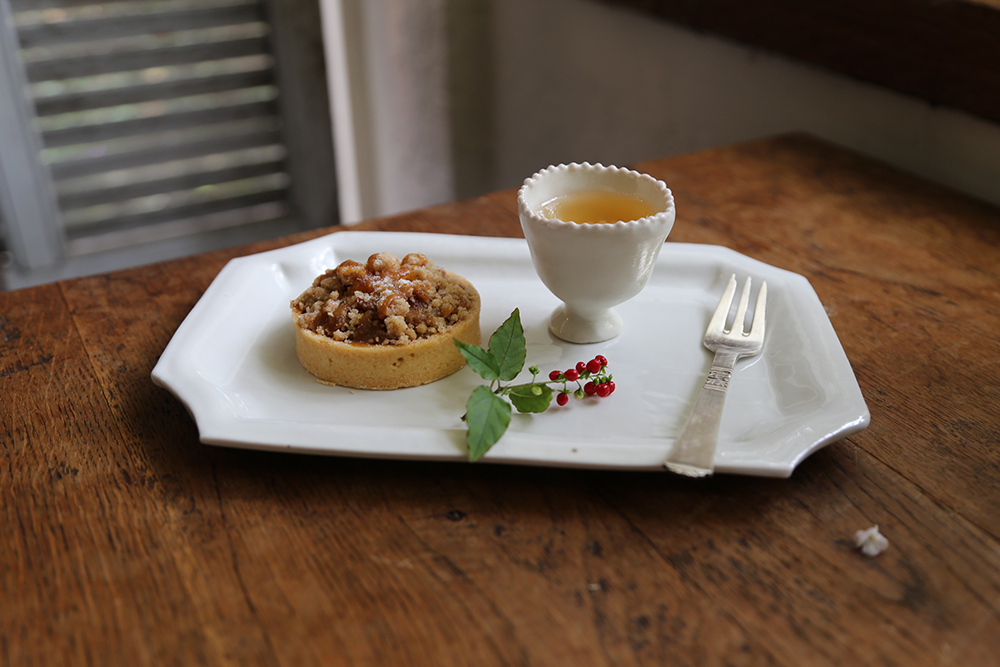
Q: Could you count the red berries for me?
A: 9